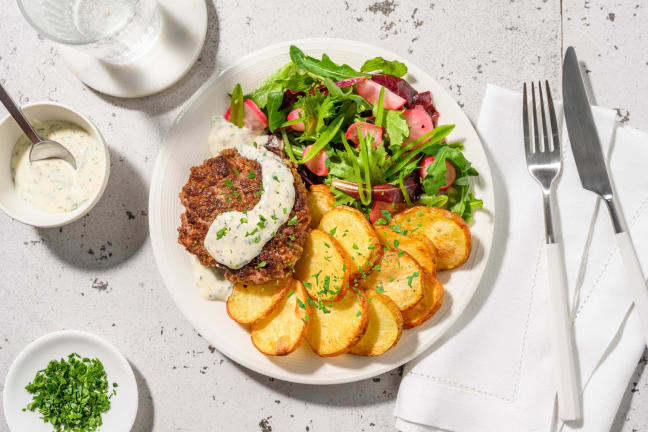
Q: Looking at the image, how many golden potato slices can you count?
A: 11